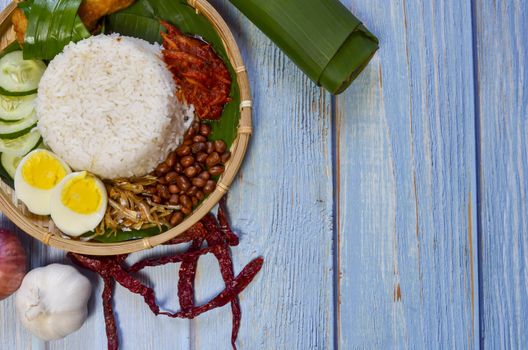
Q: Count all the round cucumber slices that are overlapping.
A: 5